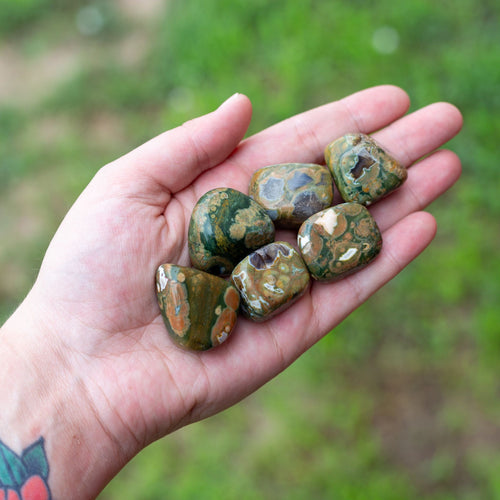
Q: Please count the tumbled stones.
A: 6